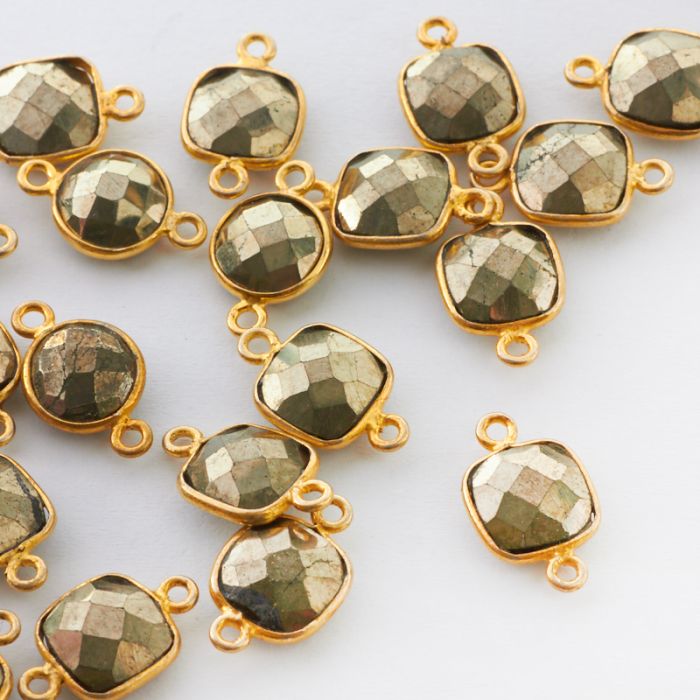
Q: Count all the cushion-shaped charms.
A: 13